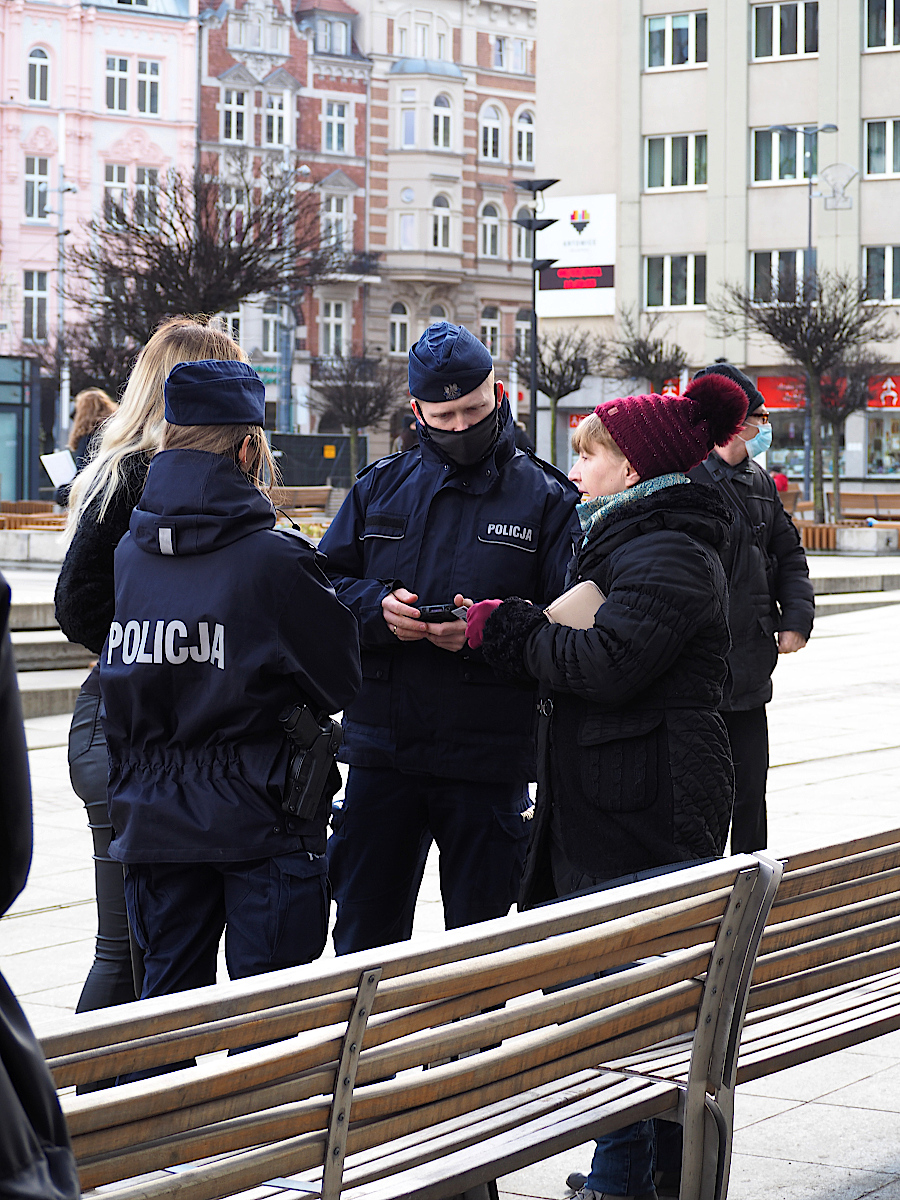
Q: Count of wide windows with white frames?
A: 9